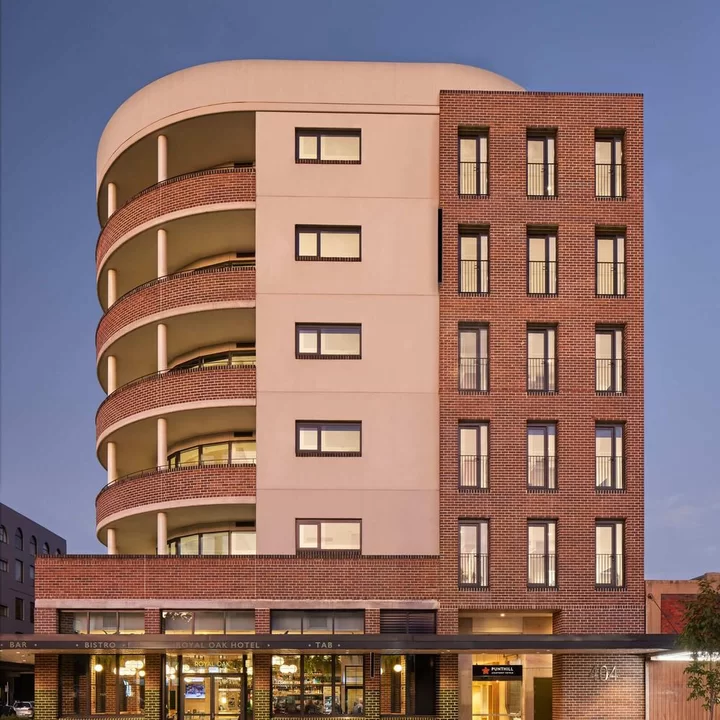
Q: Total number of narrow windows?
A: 15